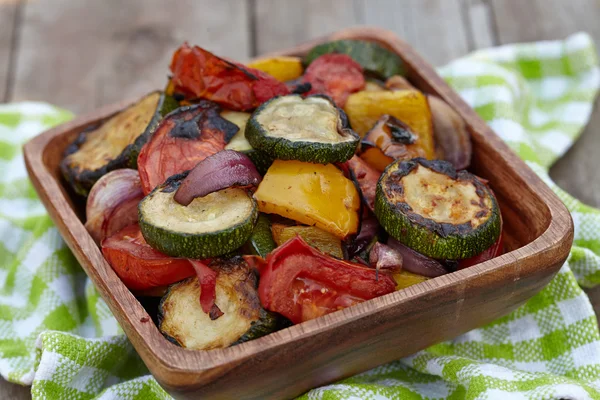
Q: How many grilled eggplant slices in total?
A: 0